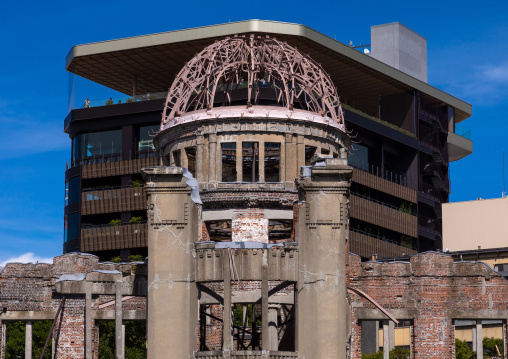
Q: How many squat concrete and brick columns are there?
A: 2